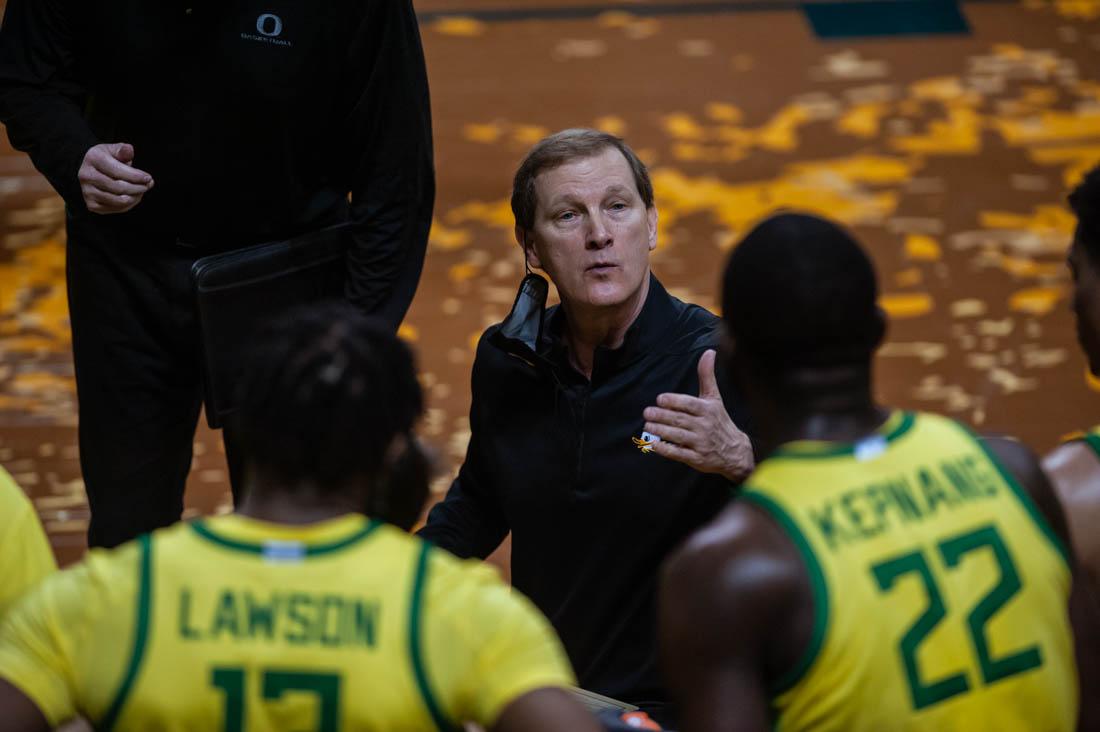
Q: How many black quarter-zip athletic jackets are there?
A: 2